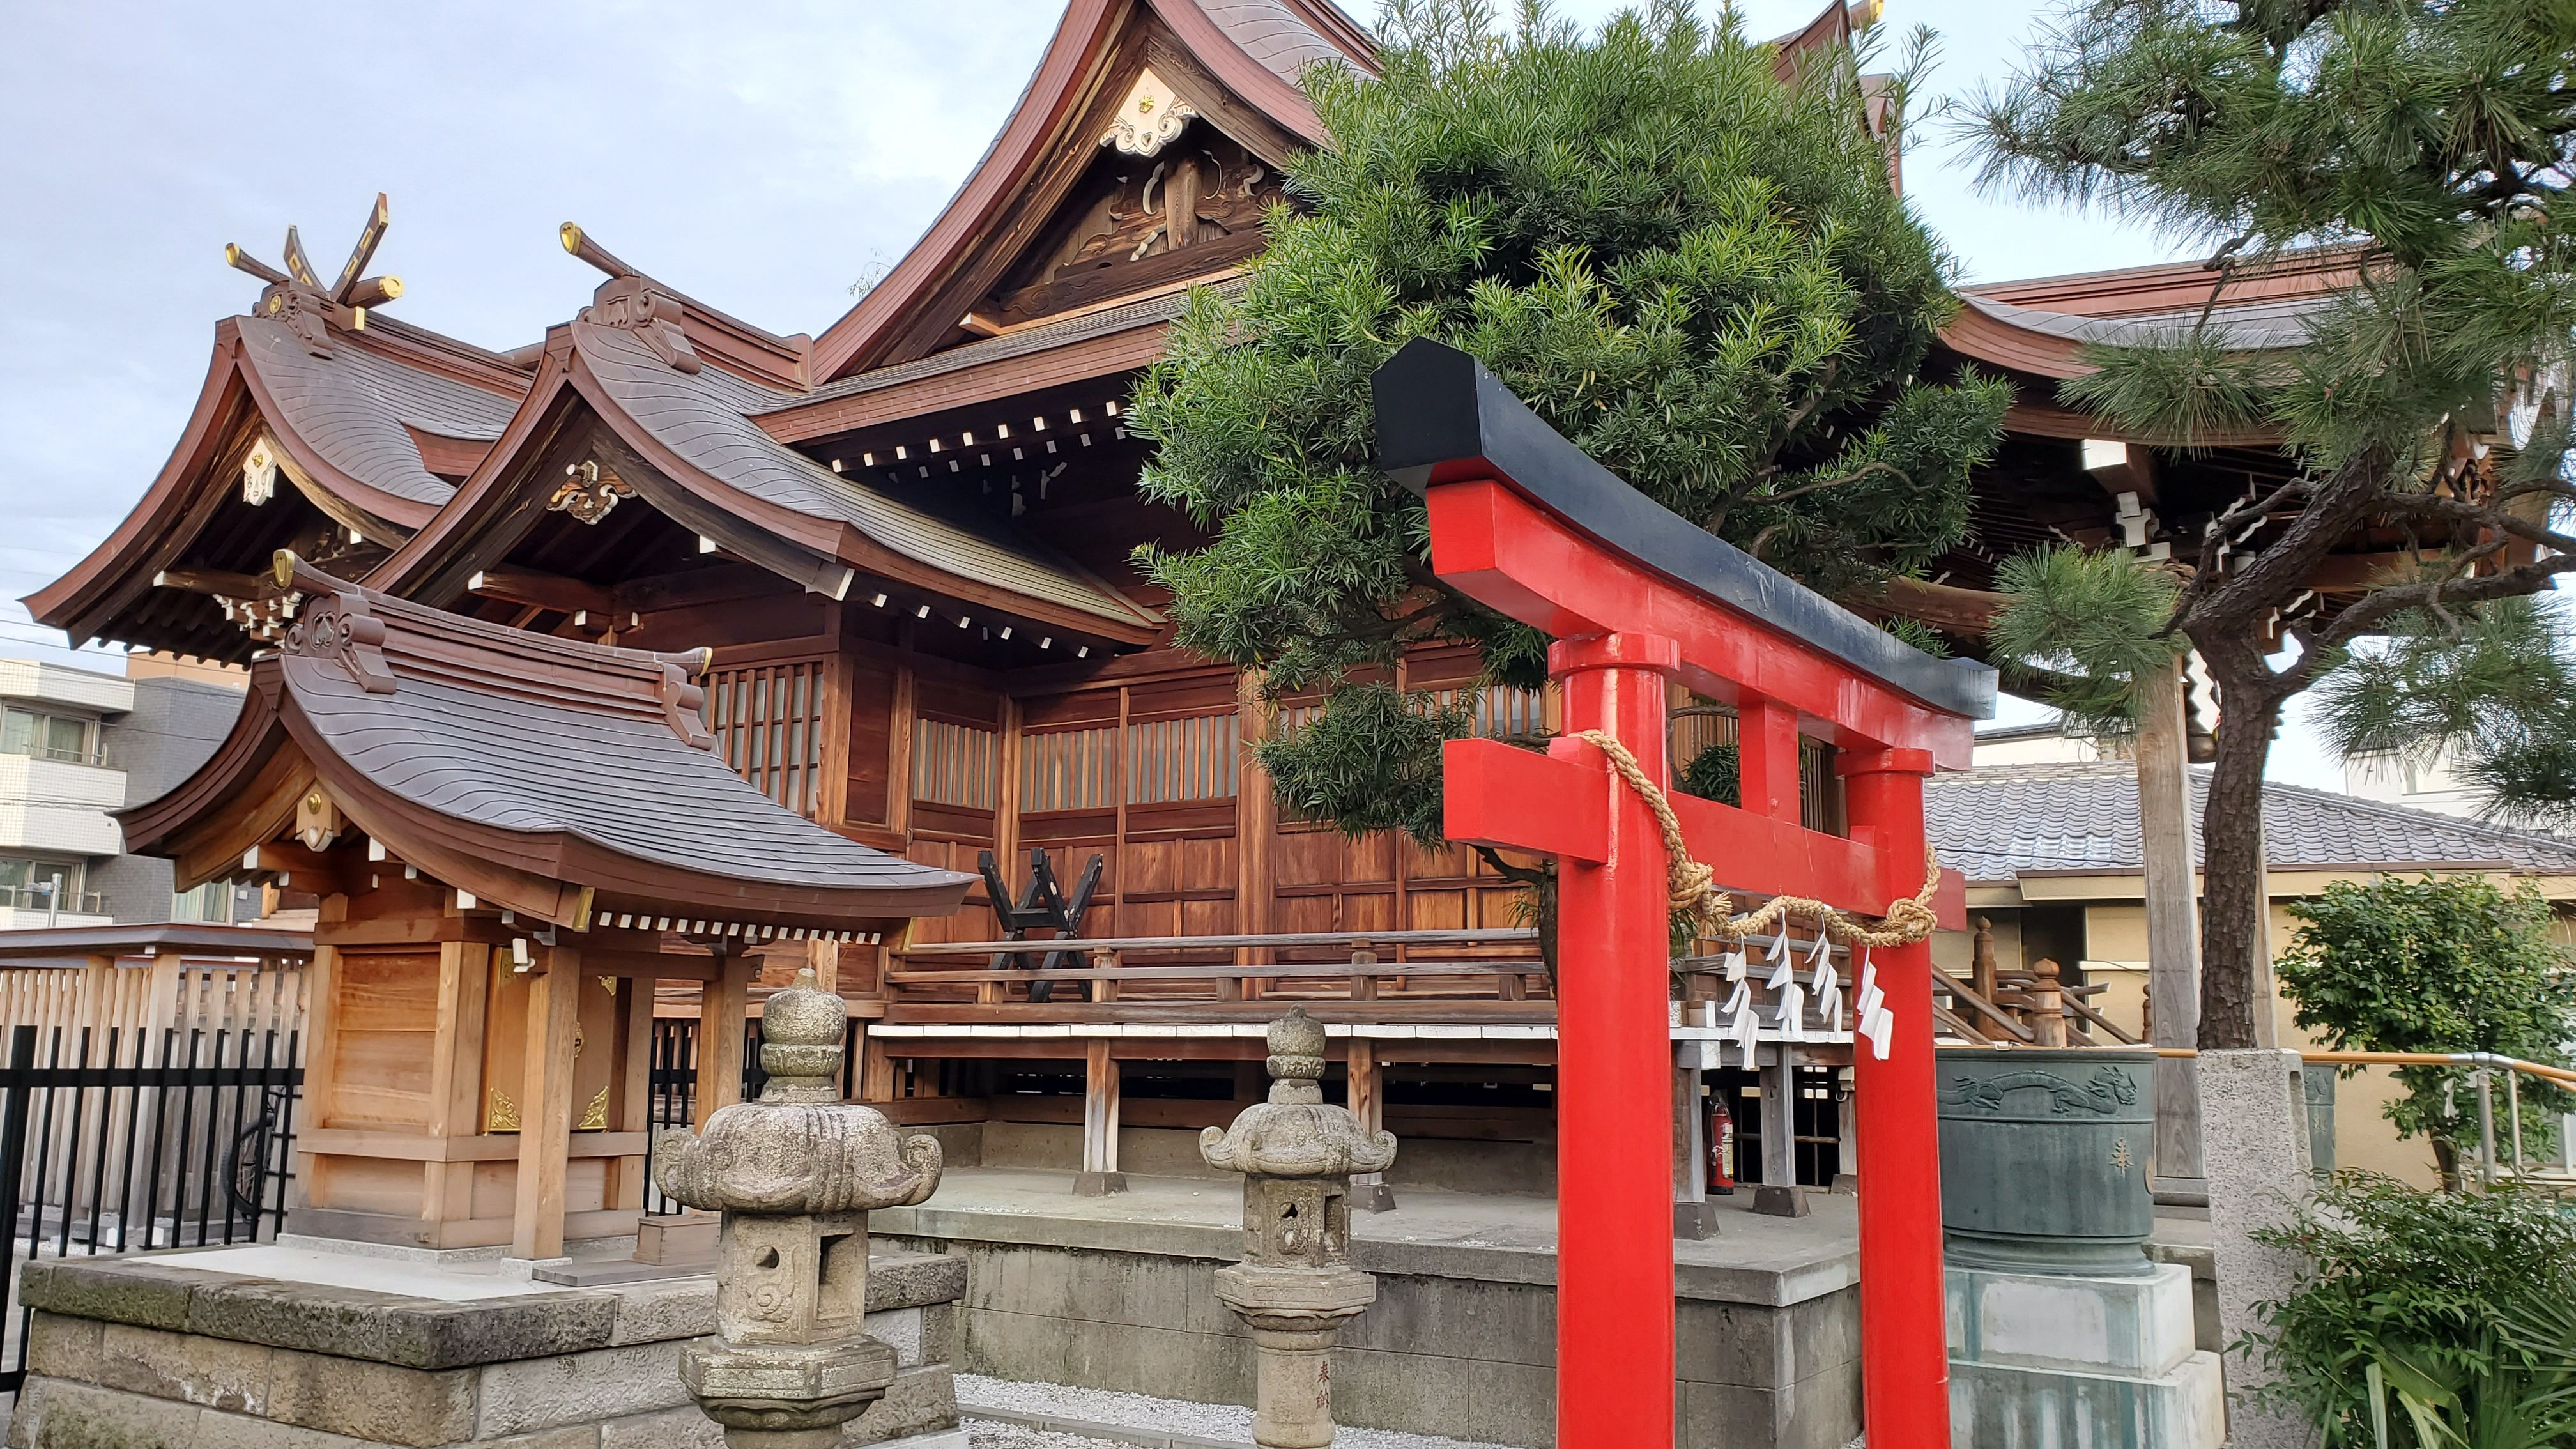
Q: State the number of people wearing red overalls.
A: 0